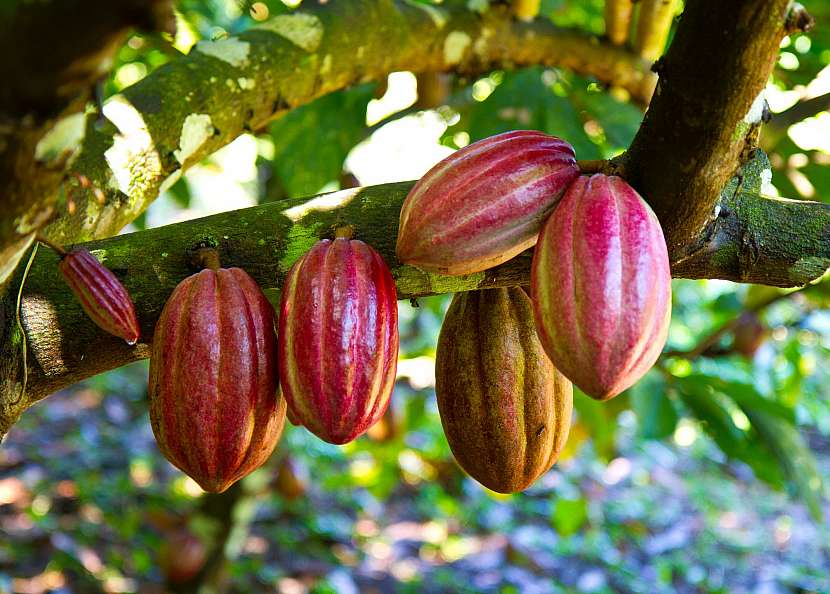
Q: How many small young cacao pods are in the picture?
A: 1